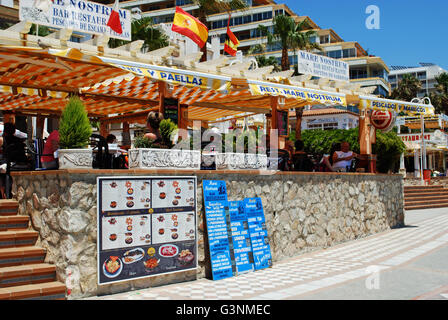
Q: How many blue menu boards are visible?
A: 3